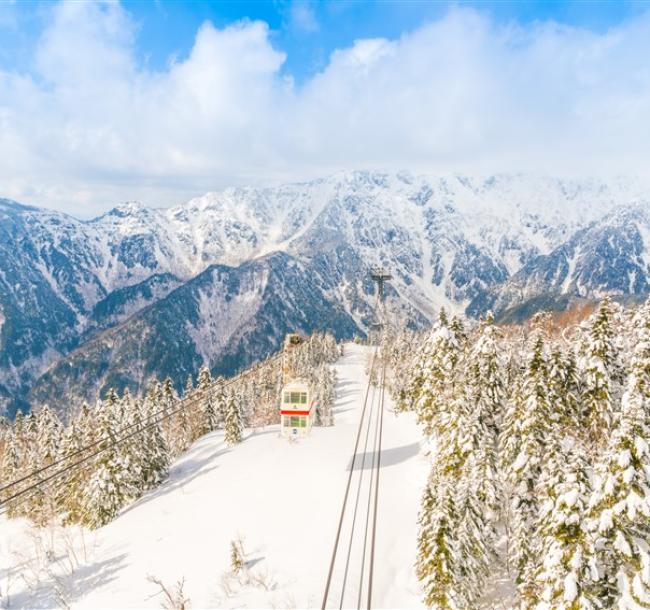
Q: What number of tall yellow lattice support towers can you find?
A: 0